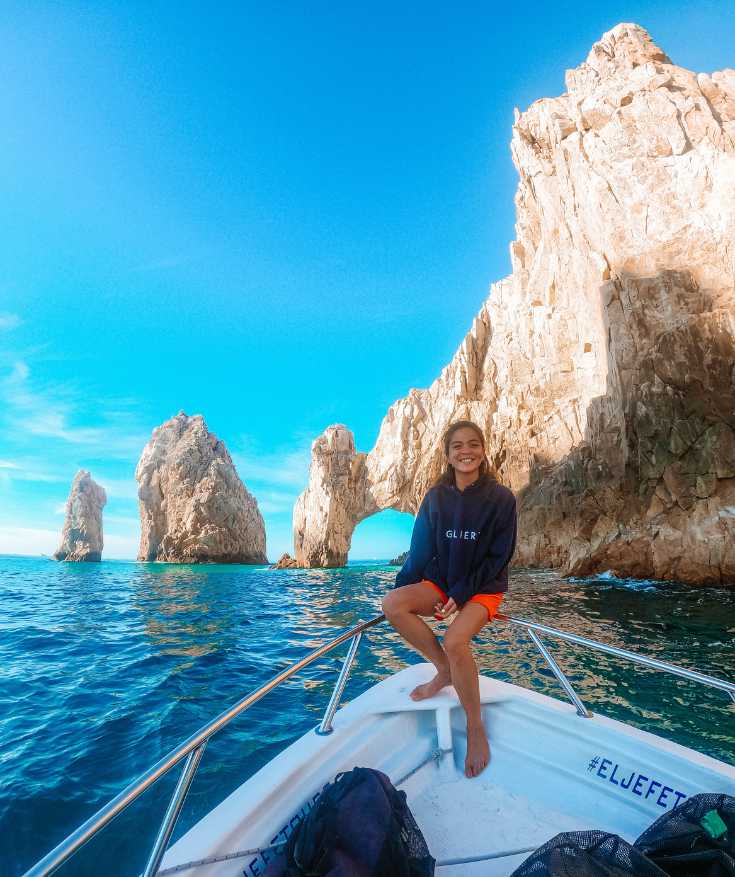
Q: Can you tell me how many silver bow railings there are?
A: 2